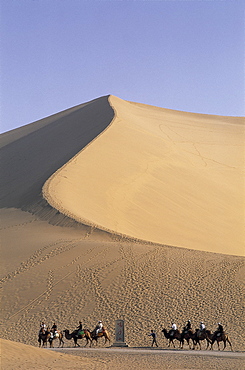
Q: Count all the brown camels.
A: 8